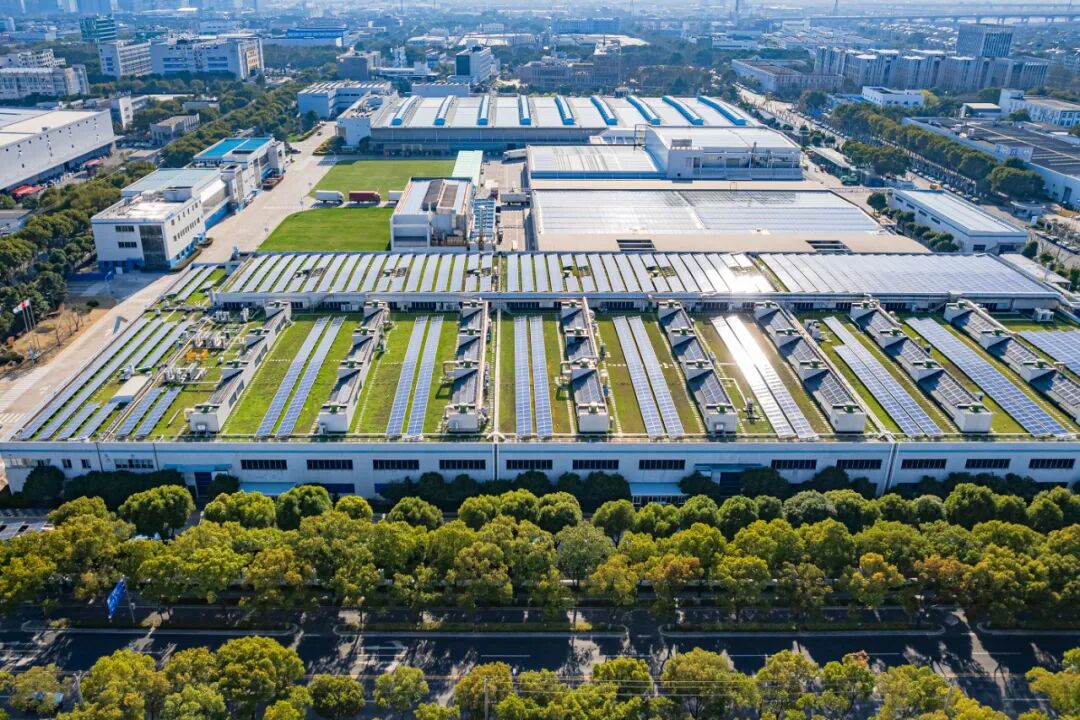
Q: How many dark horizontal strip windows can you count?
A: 12